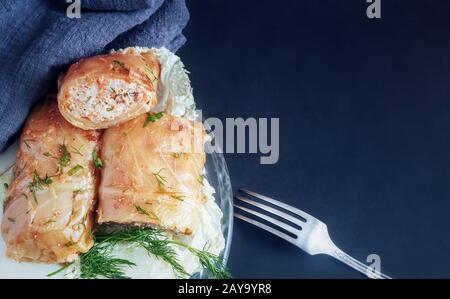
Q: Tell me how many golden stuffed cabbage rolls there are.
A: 3